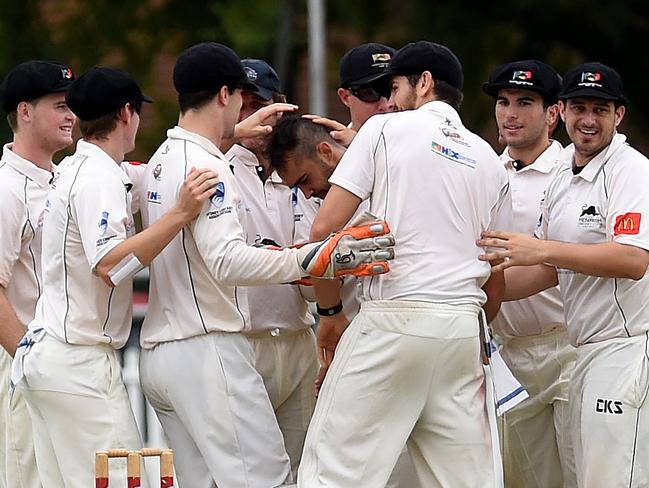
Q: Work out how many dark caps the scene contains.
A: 8